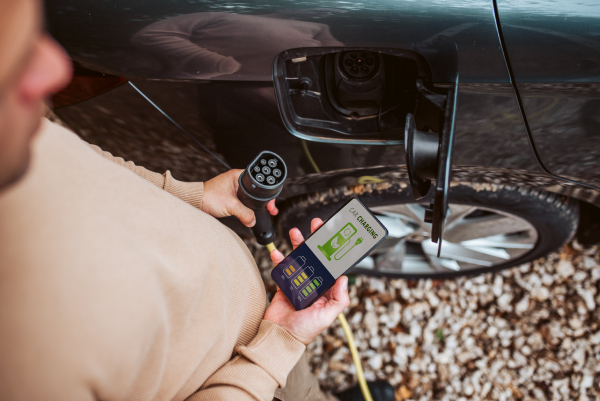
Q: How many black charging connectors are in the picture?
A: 1